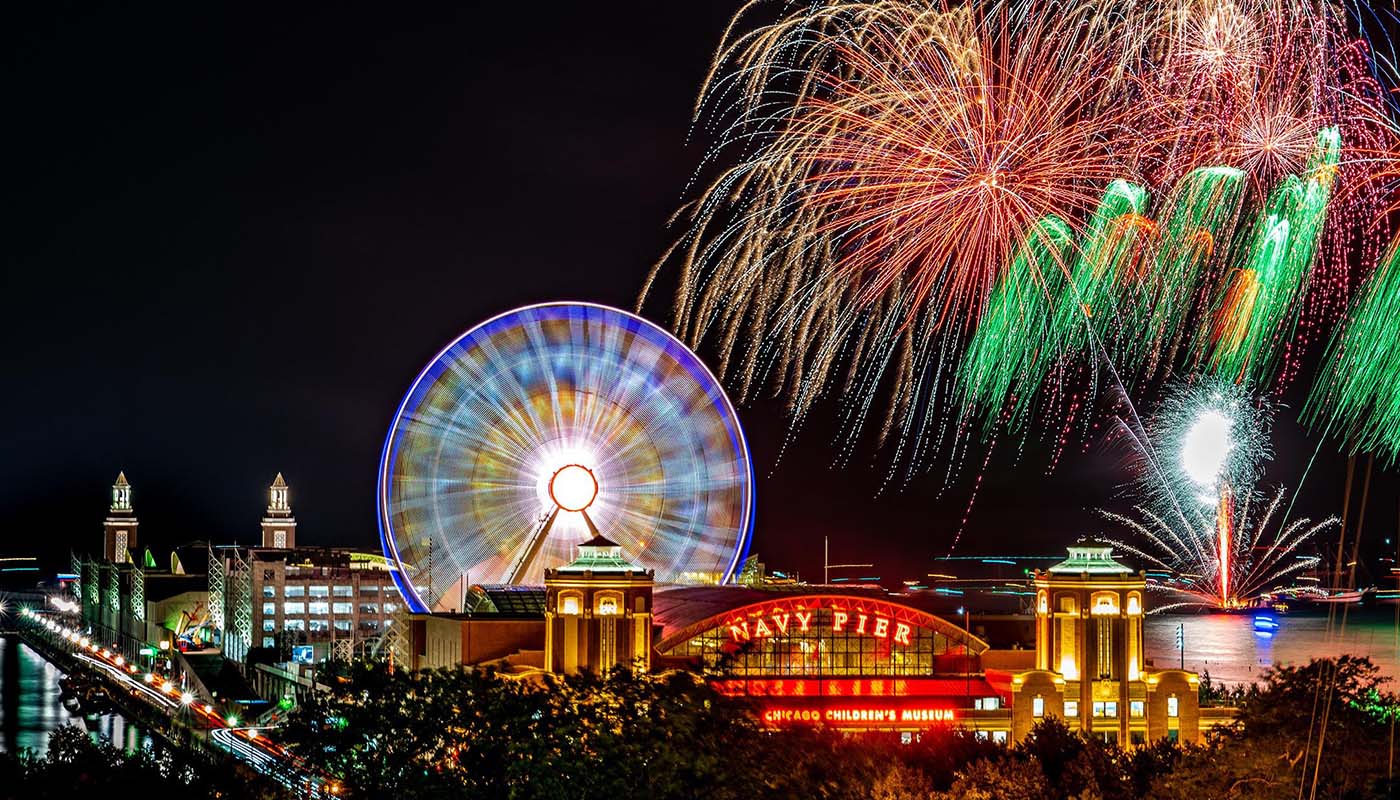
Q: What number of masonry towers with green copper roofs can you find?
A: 2